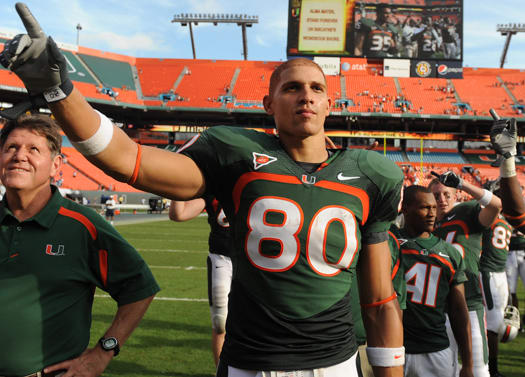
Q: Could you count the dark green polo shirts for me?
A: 1